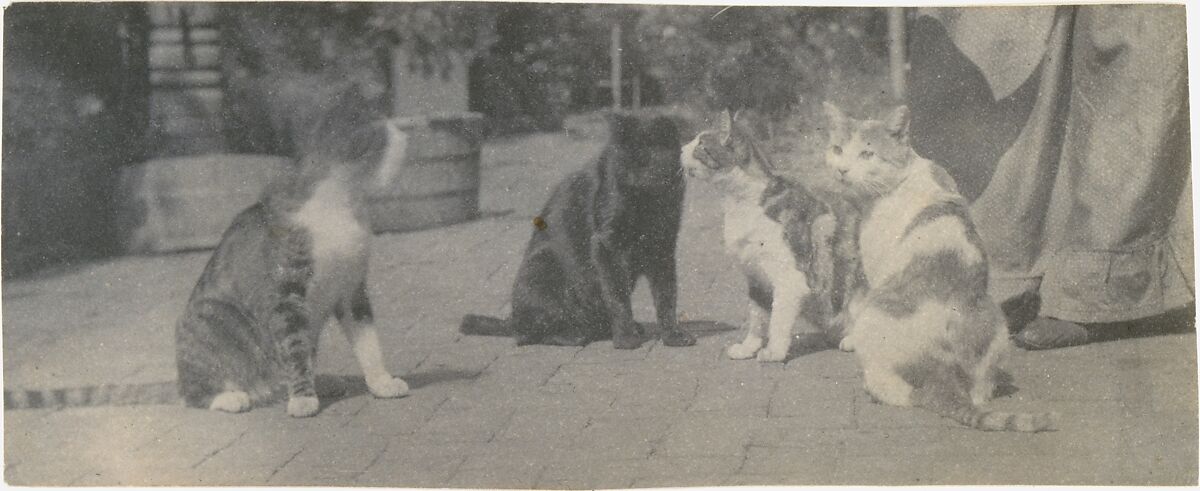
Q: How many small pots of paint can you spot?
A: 0